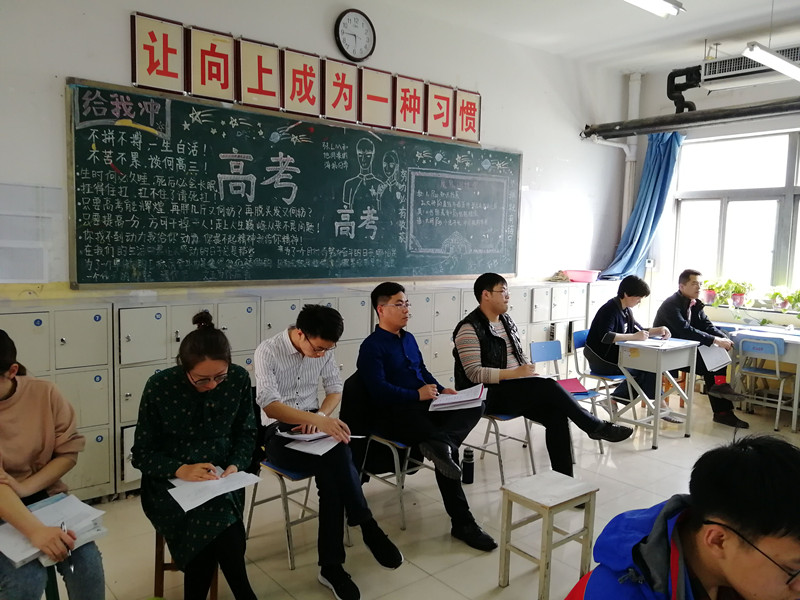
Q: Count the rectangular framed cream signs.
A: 9